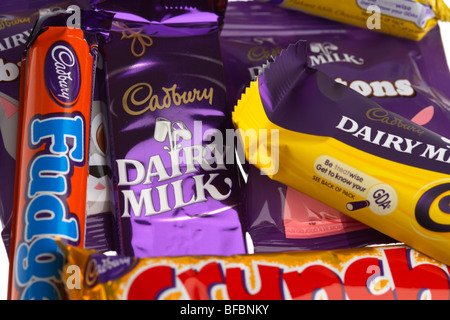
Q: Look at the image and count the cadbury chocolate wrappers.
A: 7